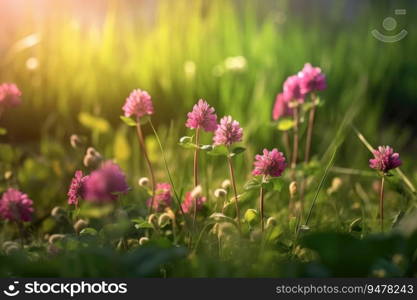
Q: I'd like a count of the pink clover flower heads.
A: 14